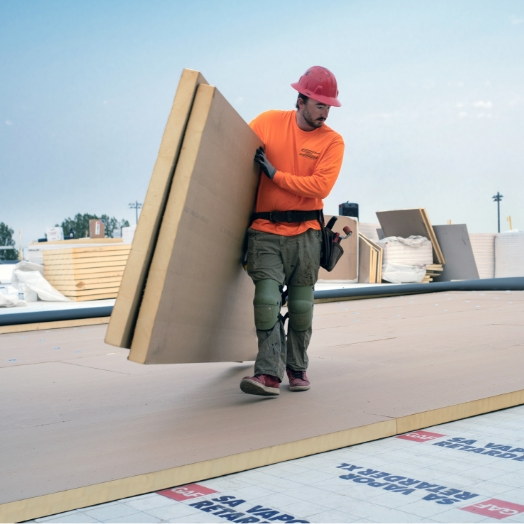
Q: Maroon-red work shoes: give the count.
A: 2